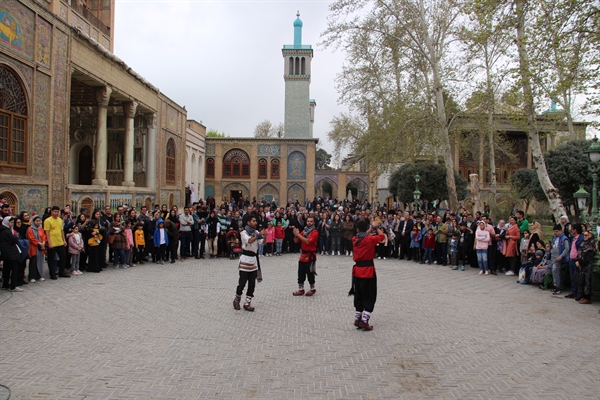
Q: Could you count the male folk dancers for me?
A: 3